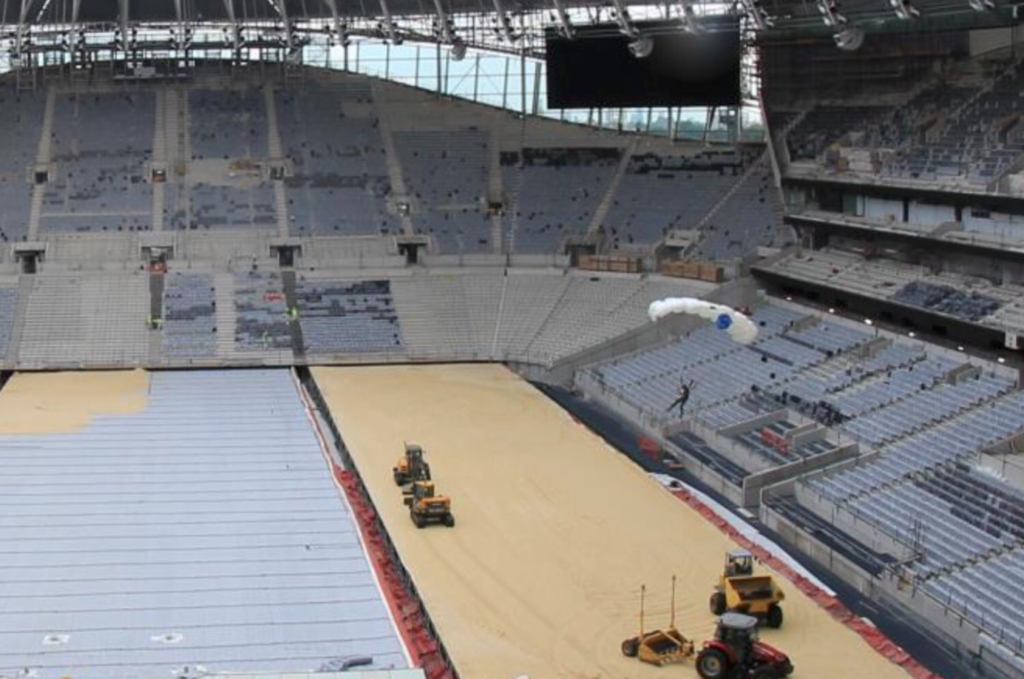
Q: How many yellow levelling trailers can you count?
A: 1